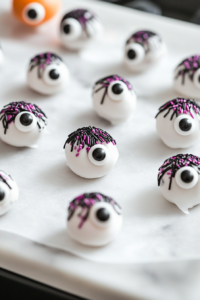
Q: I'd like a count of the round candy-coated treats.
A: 12